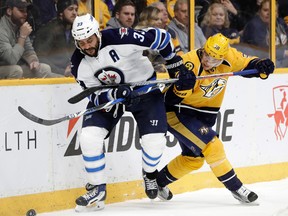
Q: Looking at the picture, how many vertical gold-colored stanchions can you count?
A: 3